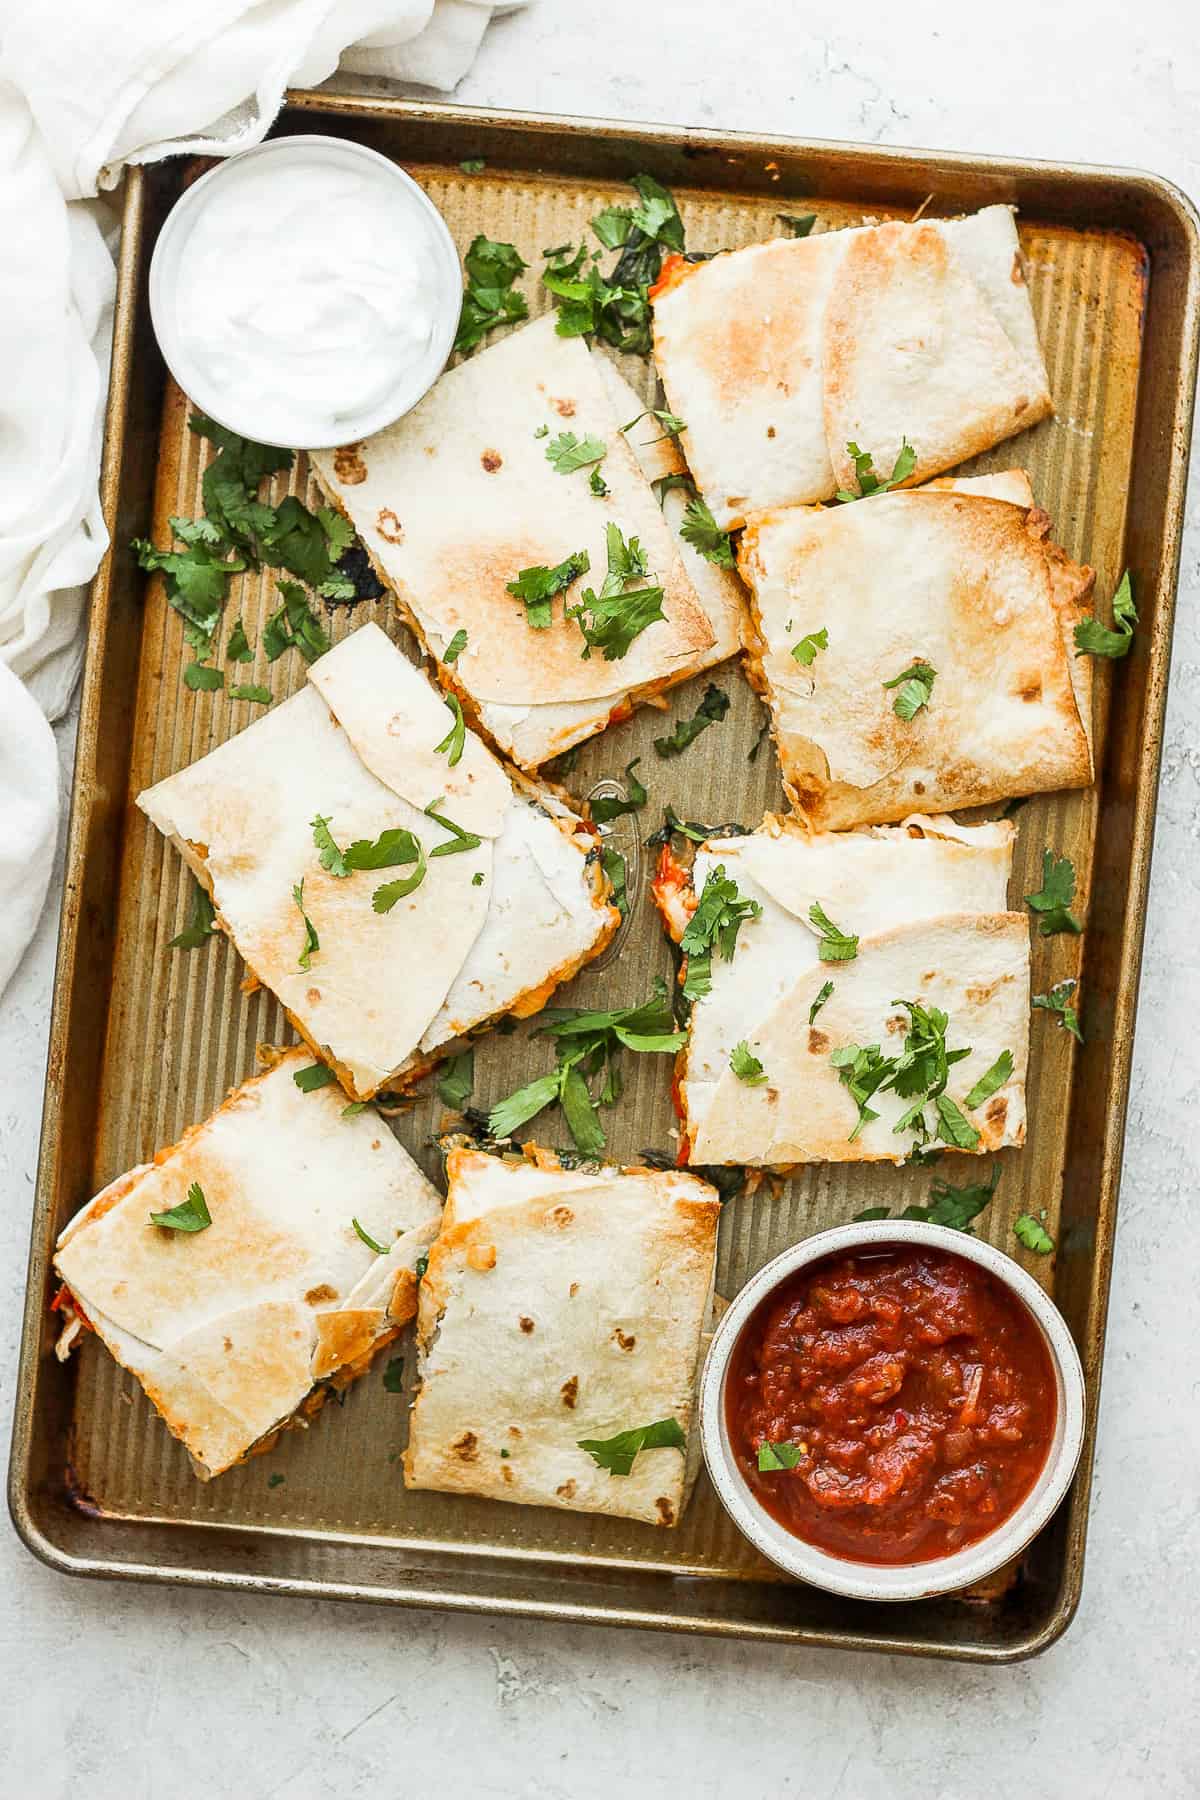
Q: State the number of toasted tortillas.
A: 7